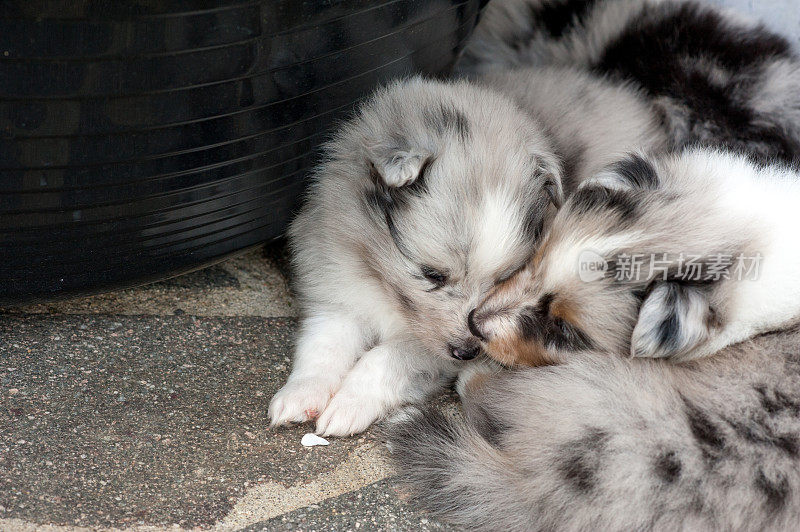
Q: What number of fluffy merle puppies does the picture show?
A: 4